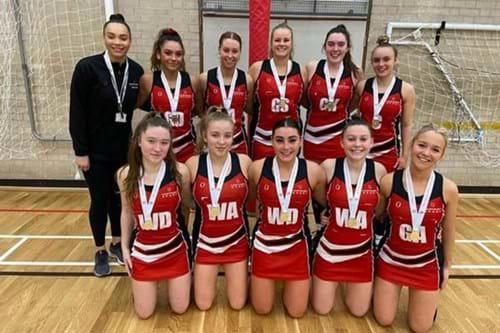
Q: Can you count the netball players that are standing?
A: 5